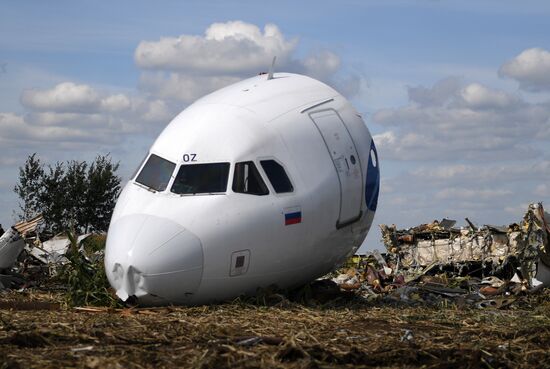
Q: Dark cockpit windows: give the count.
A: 4